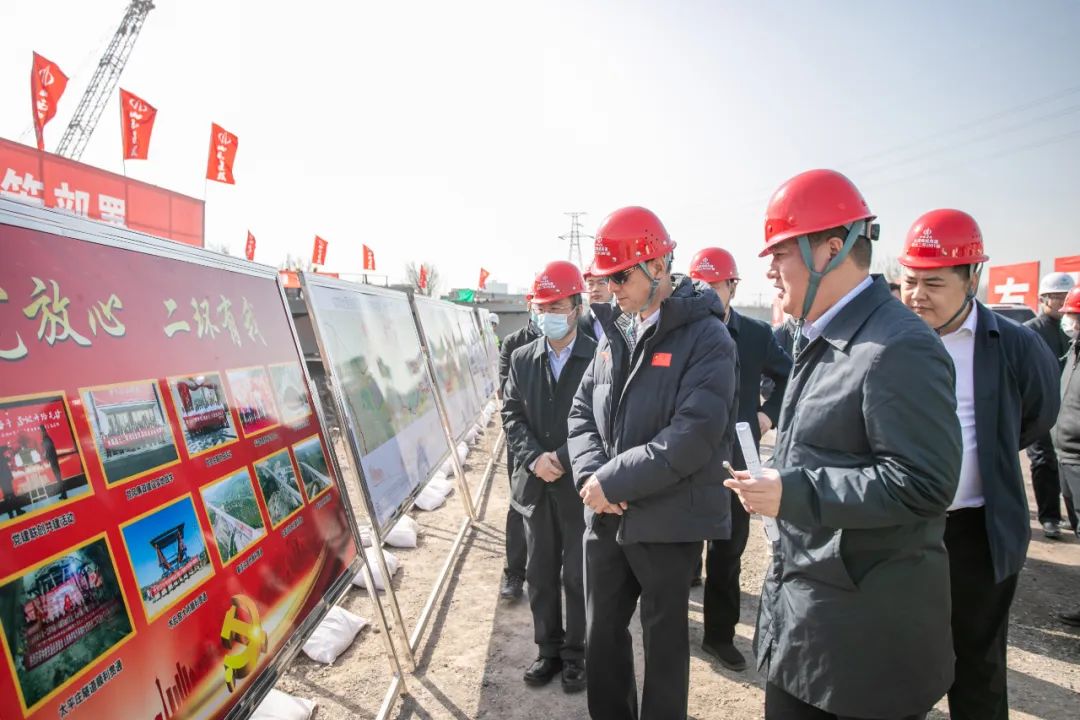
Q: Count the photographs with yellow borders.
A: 10